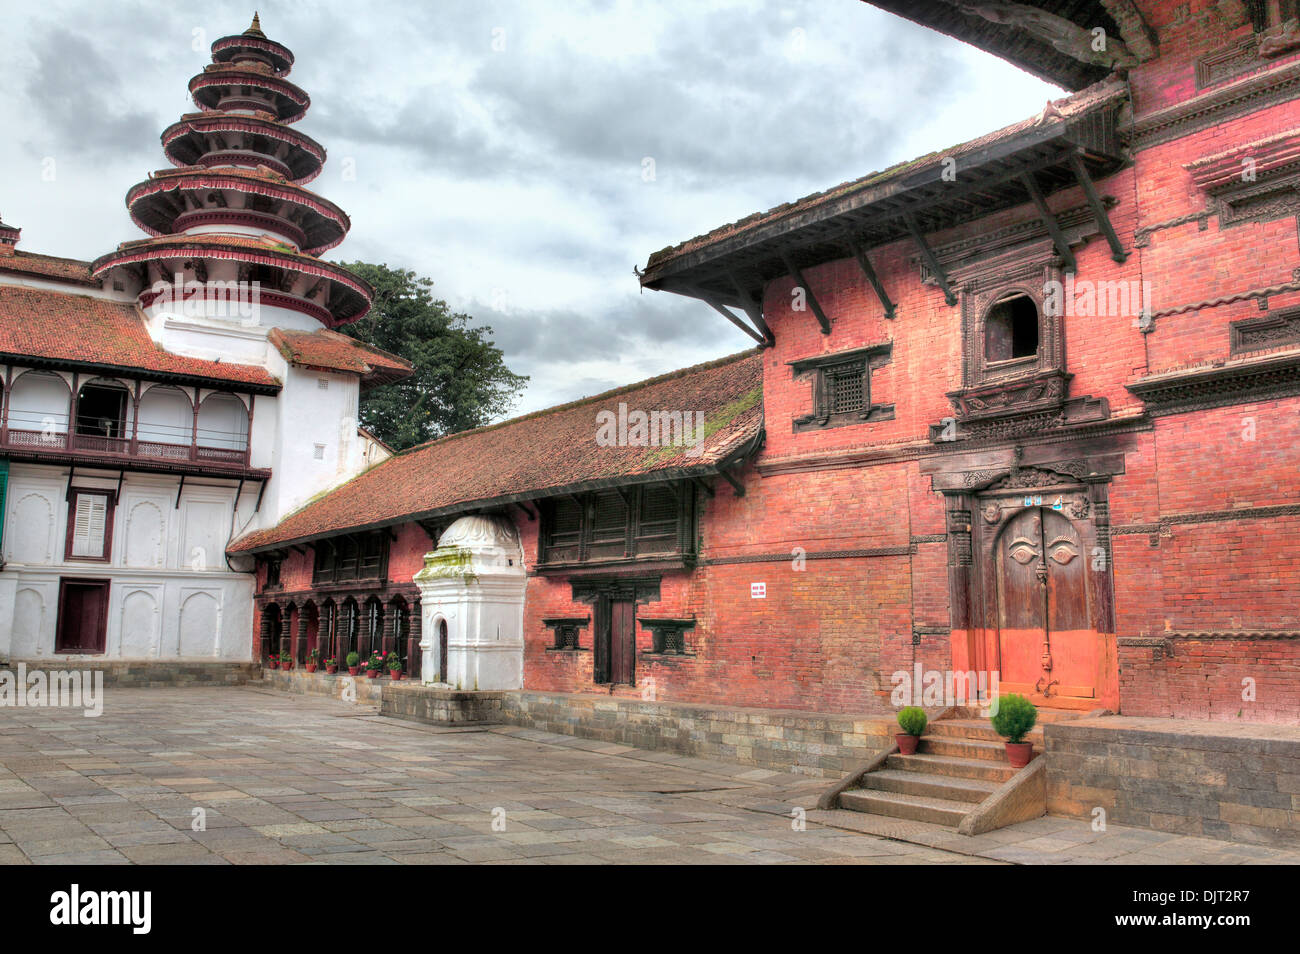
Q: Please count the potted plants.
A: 9